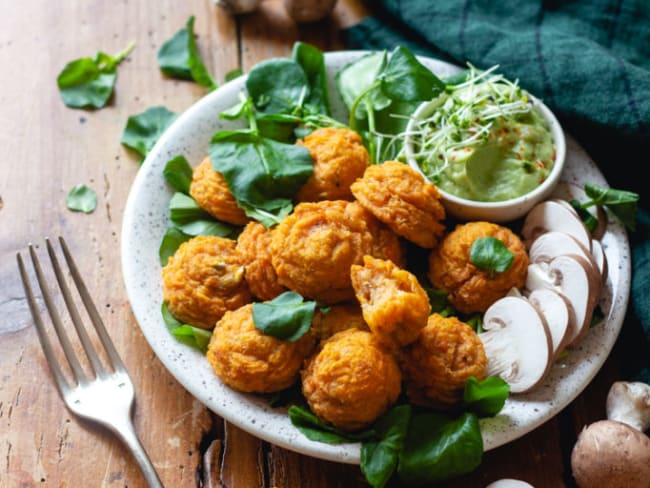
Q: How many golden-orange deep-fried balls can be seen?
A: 12